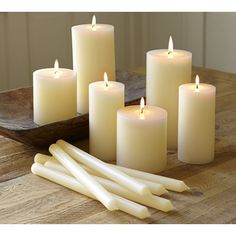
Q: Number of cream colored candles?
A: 12